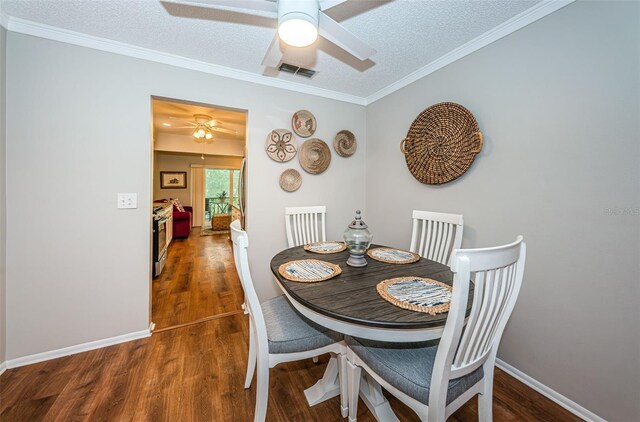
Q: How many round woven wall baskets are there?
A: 6